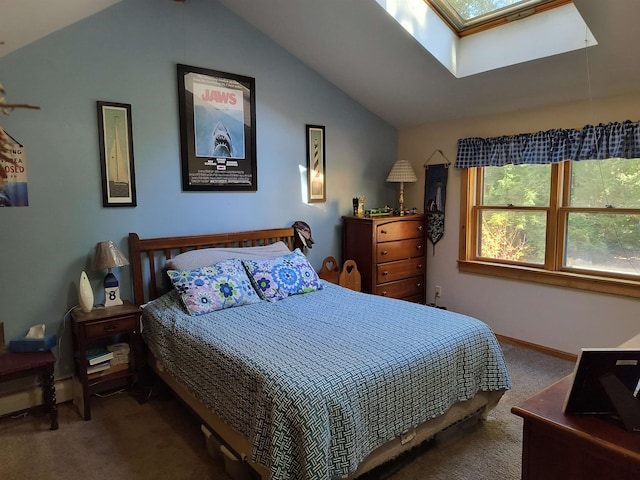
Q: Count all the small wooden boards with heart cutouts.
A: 2